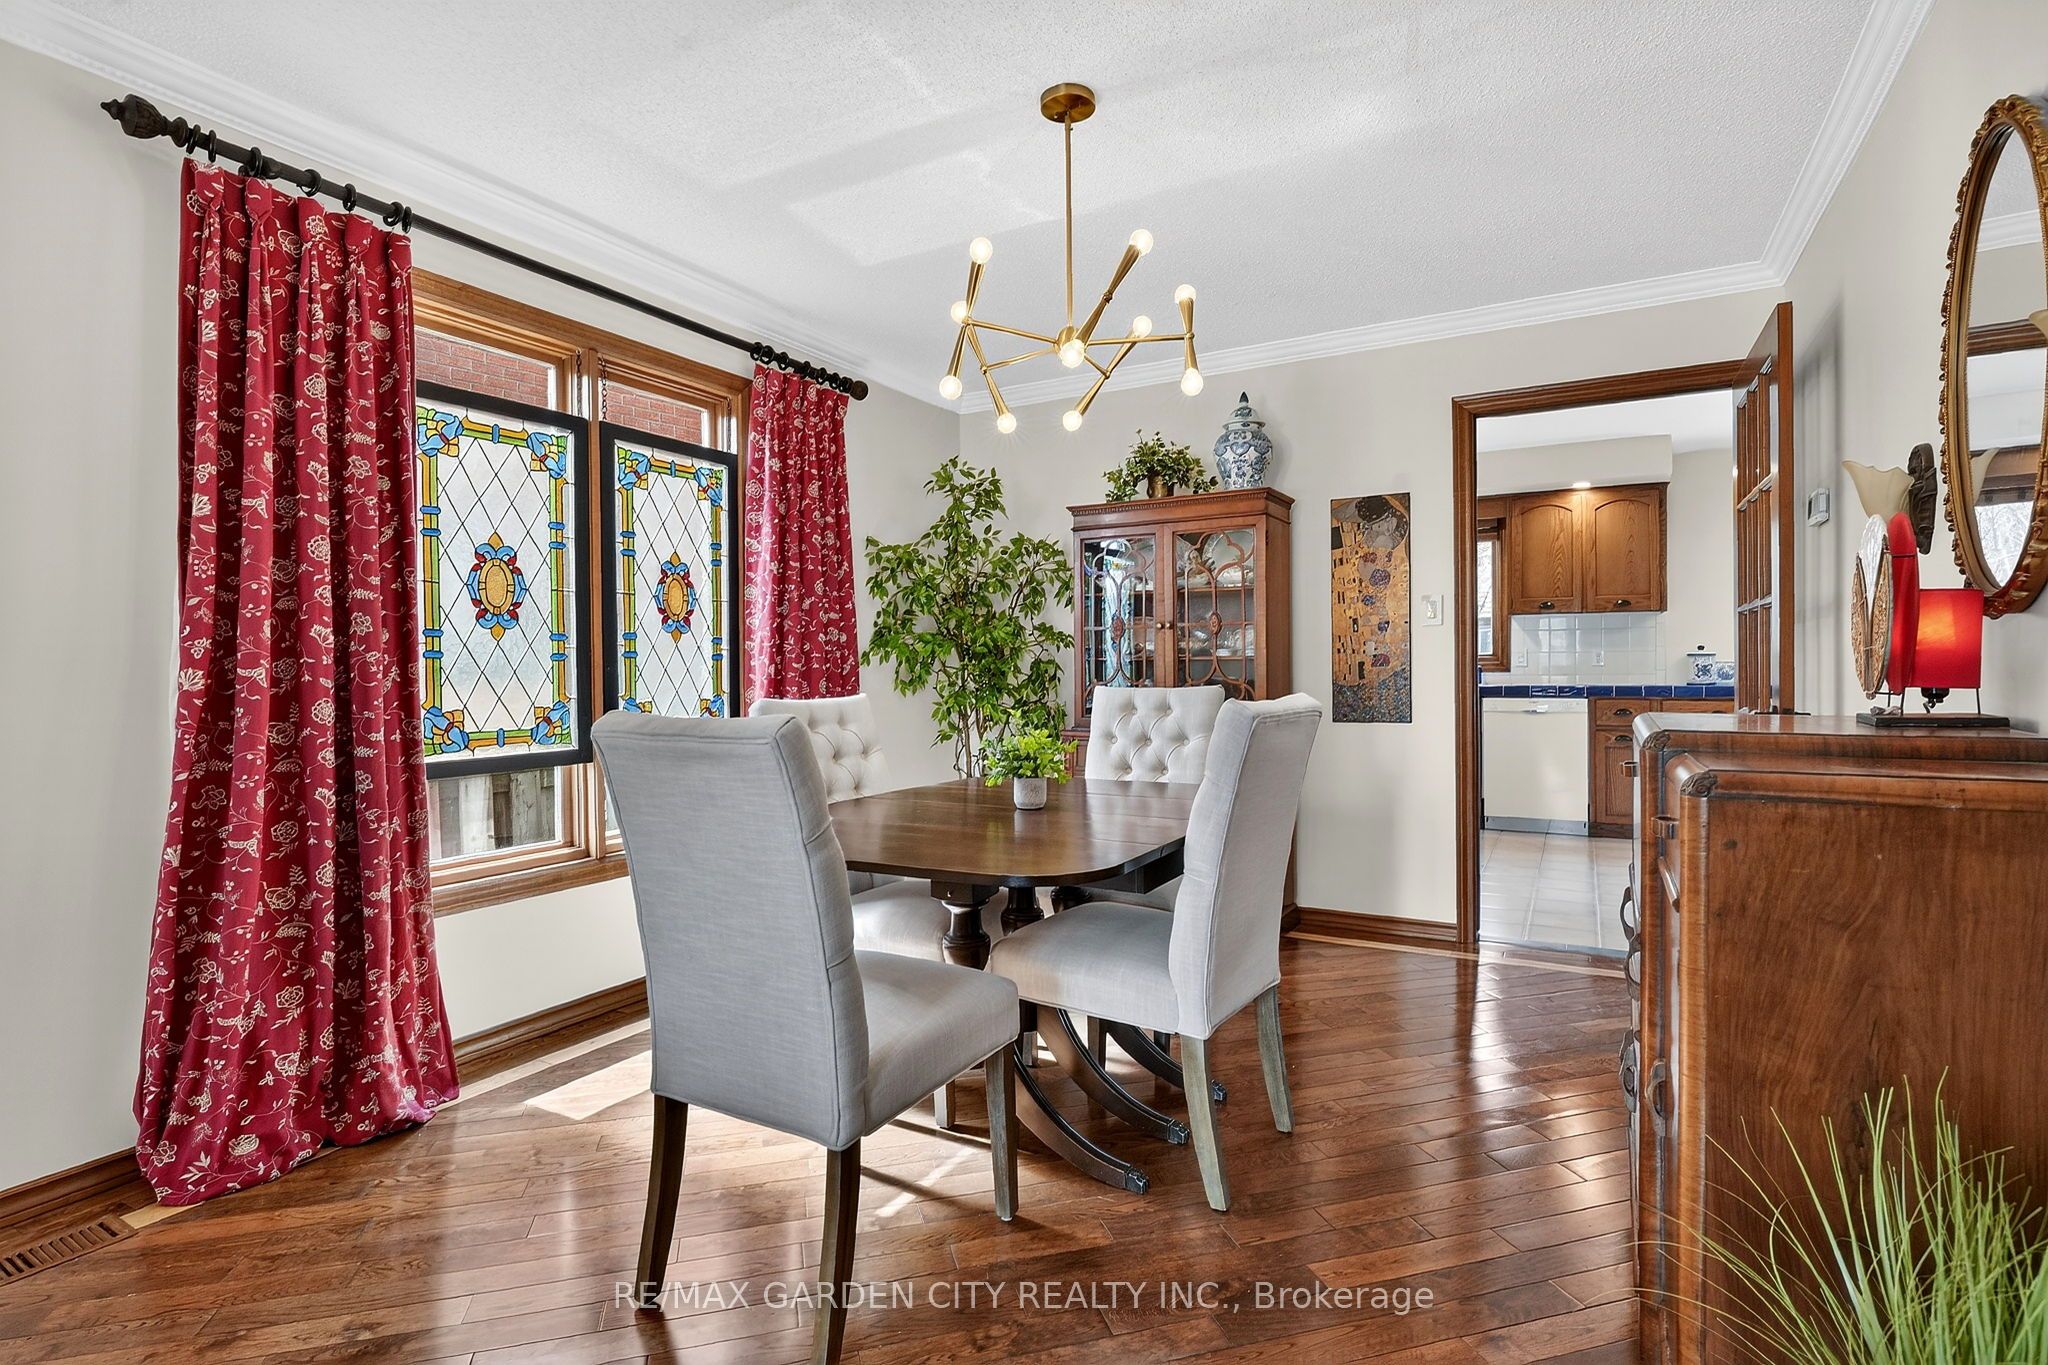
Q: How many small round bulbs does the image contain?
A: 10